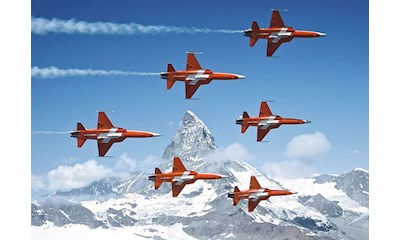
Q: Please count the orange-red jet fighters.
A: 6